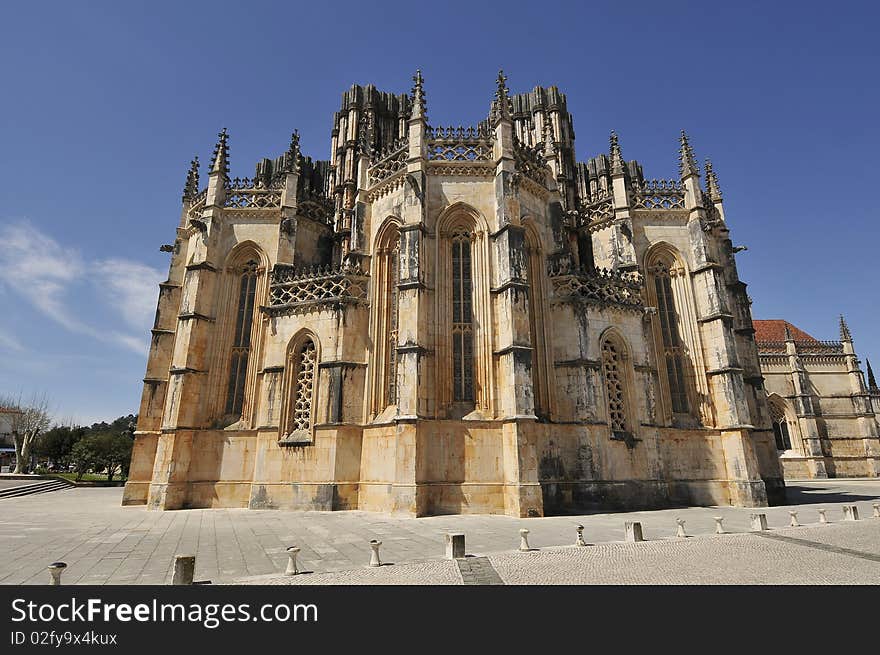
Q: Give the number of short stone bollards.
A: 15